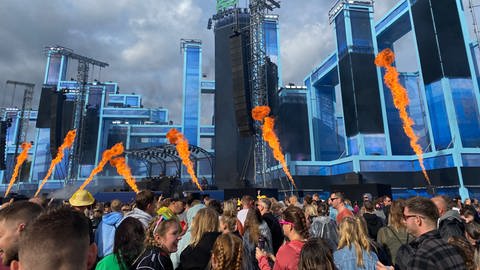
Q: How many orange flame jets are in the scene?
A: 7